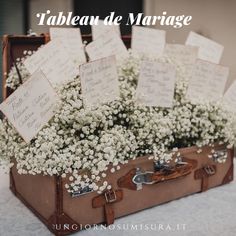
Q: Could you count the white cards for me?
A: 12